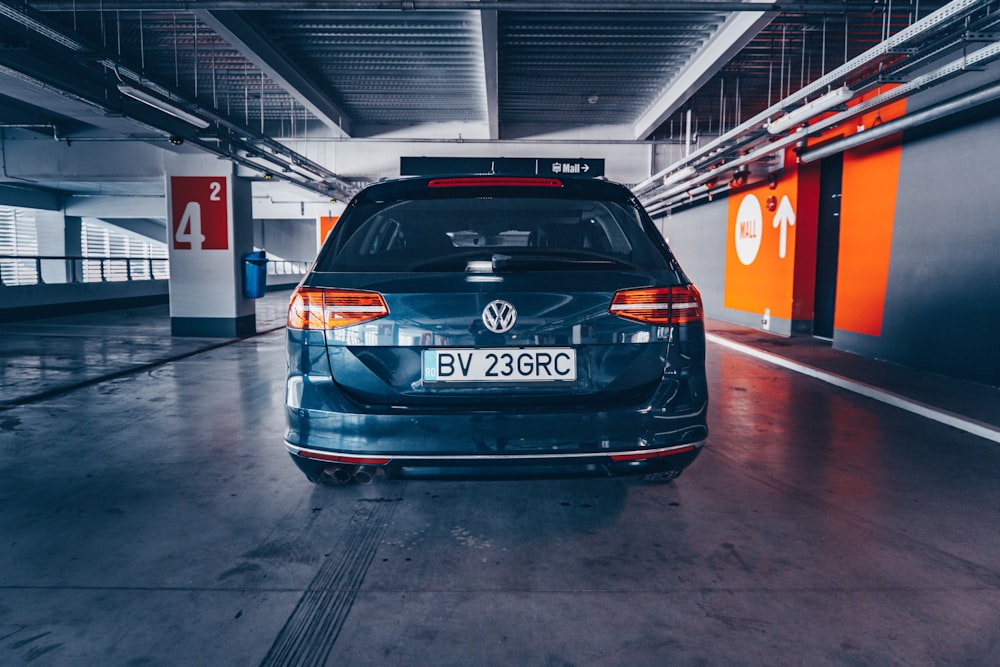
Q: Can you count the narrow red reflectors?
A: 2